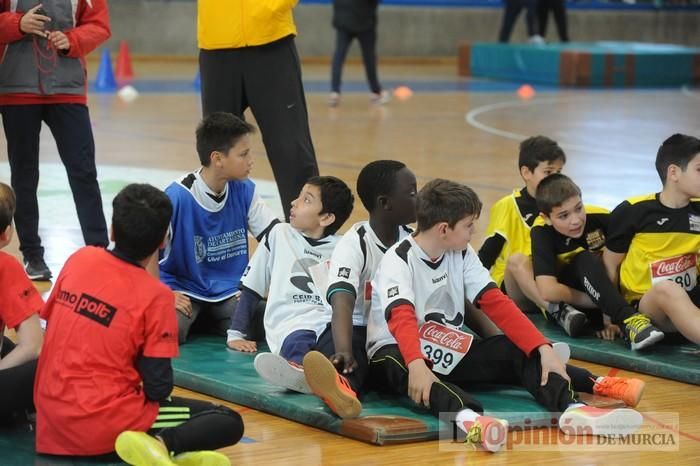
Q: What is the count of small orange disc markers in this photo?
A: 2